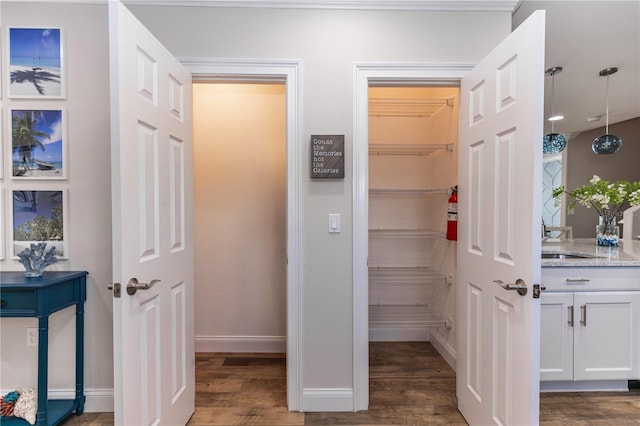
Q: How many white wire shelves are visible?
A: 6